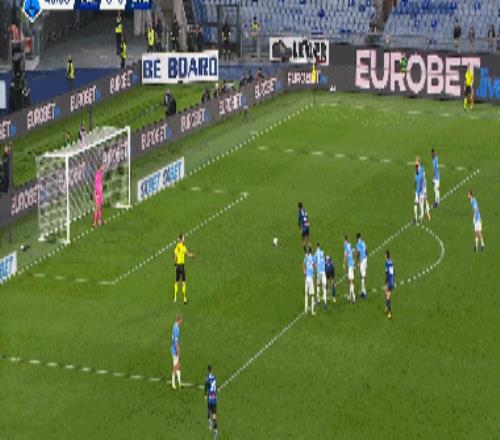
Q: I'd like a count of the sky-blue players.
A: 9